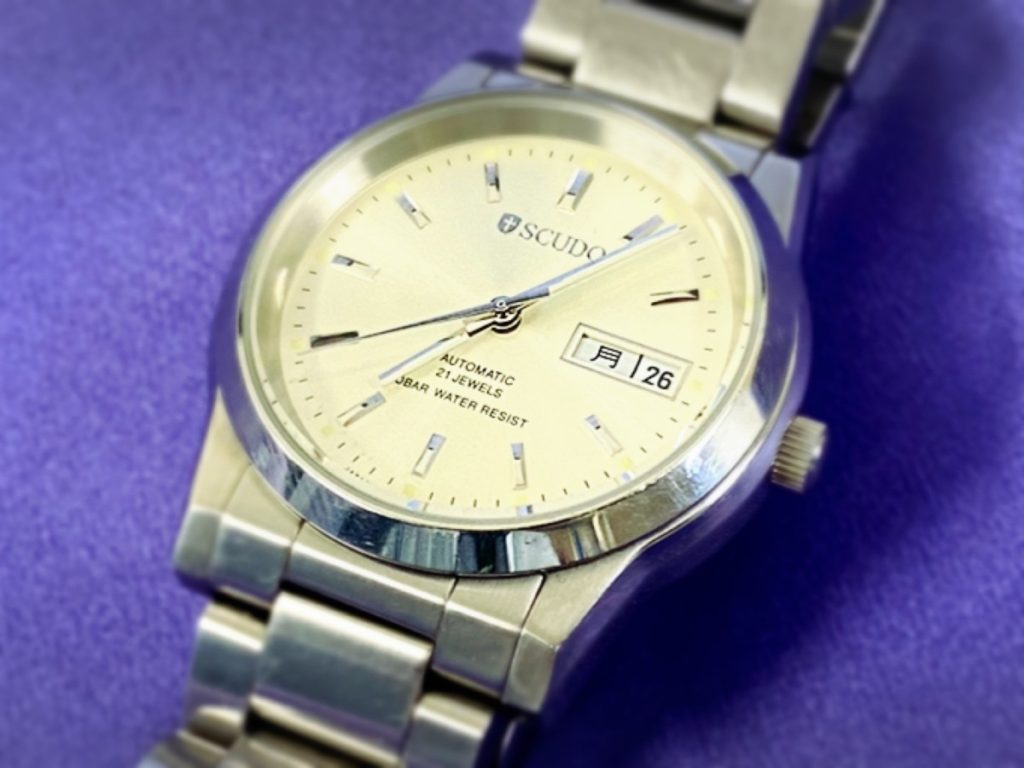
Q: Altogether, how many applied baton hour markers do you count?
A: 11